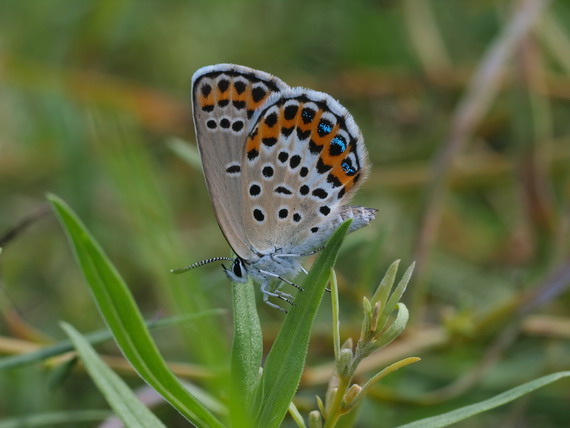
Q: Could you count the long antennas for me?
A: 1